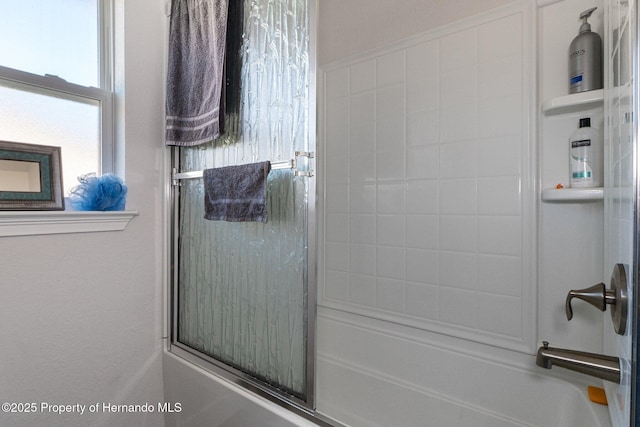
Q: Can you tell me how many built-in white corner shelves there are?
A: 2